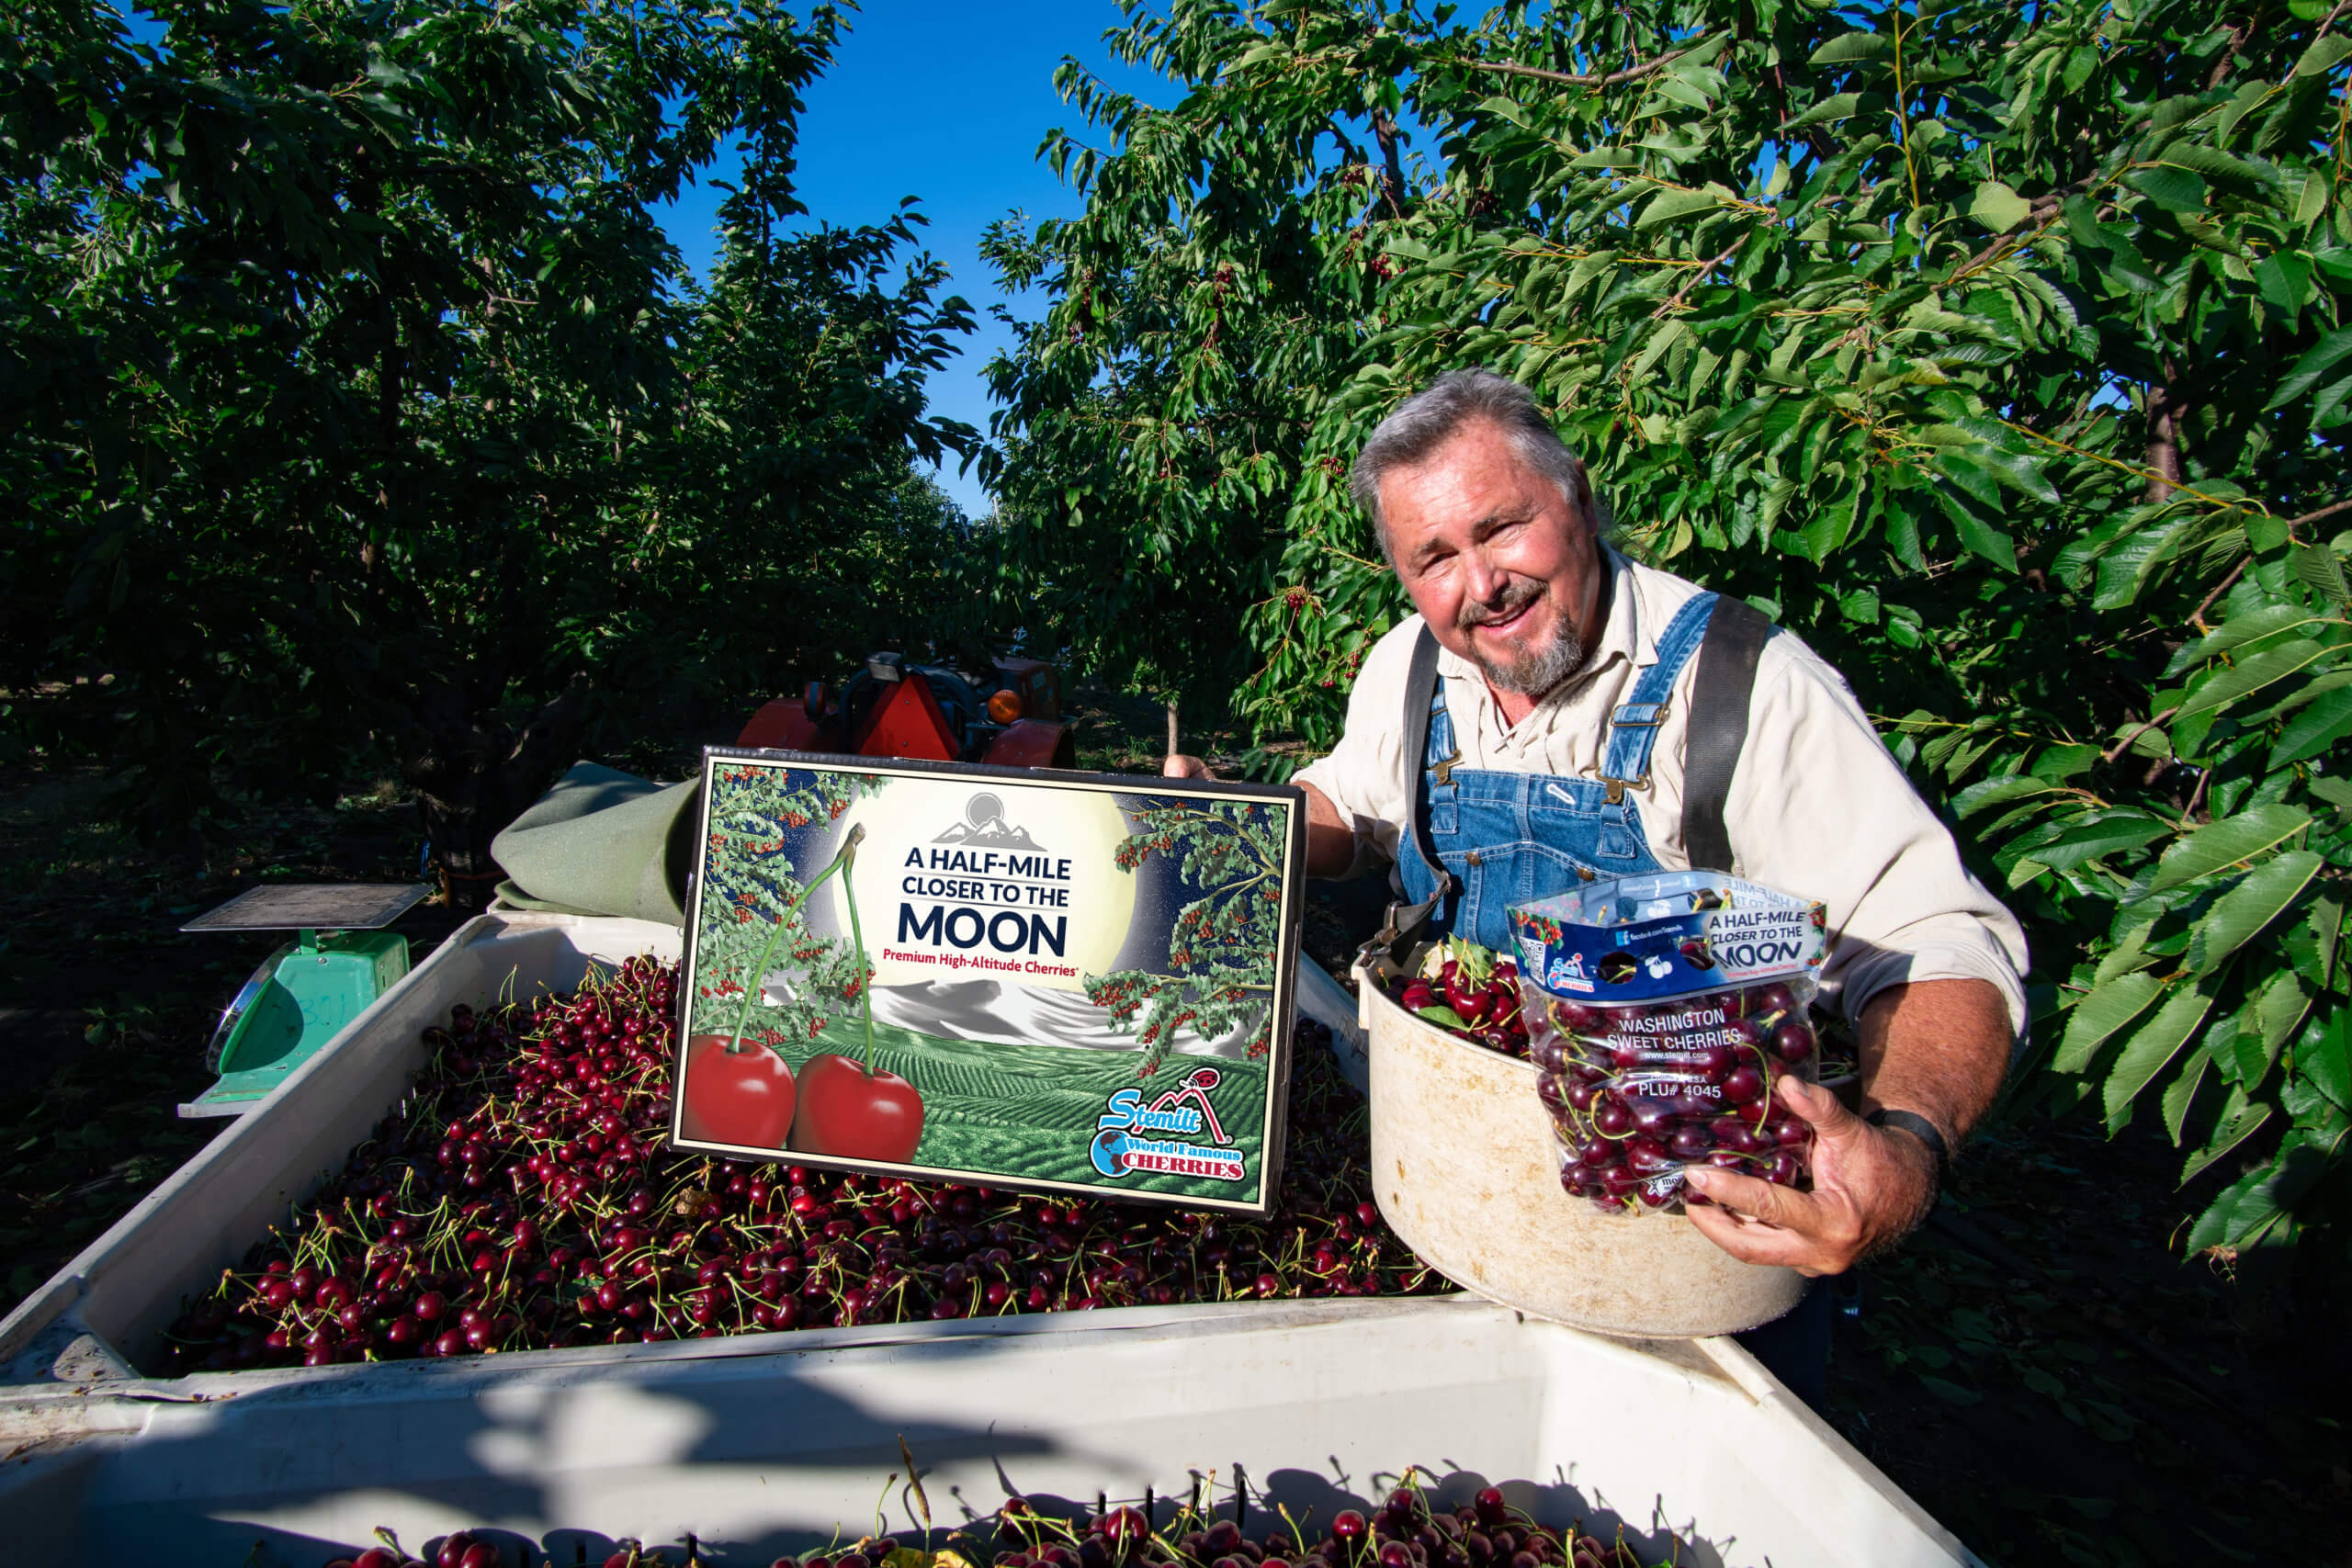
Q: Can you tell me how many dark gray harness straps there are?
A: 2